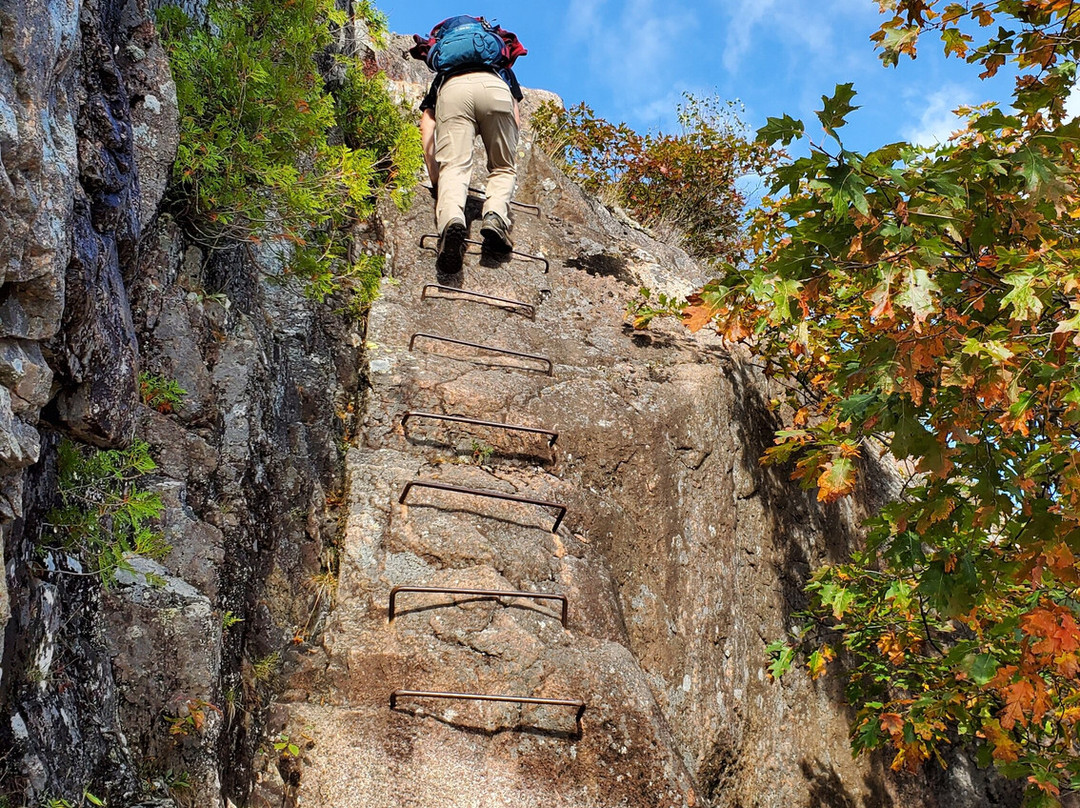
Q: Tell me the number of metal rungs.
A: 8